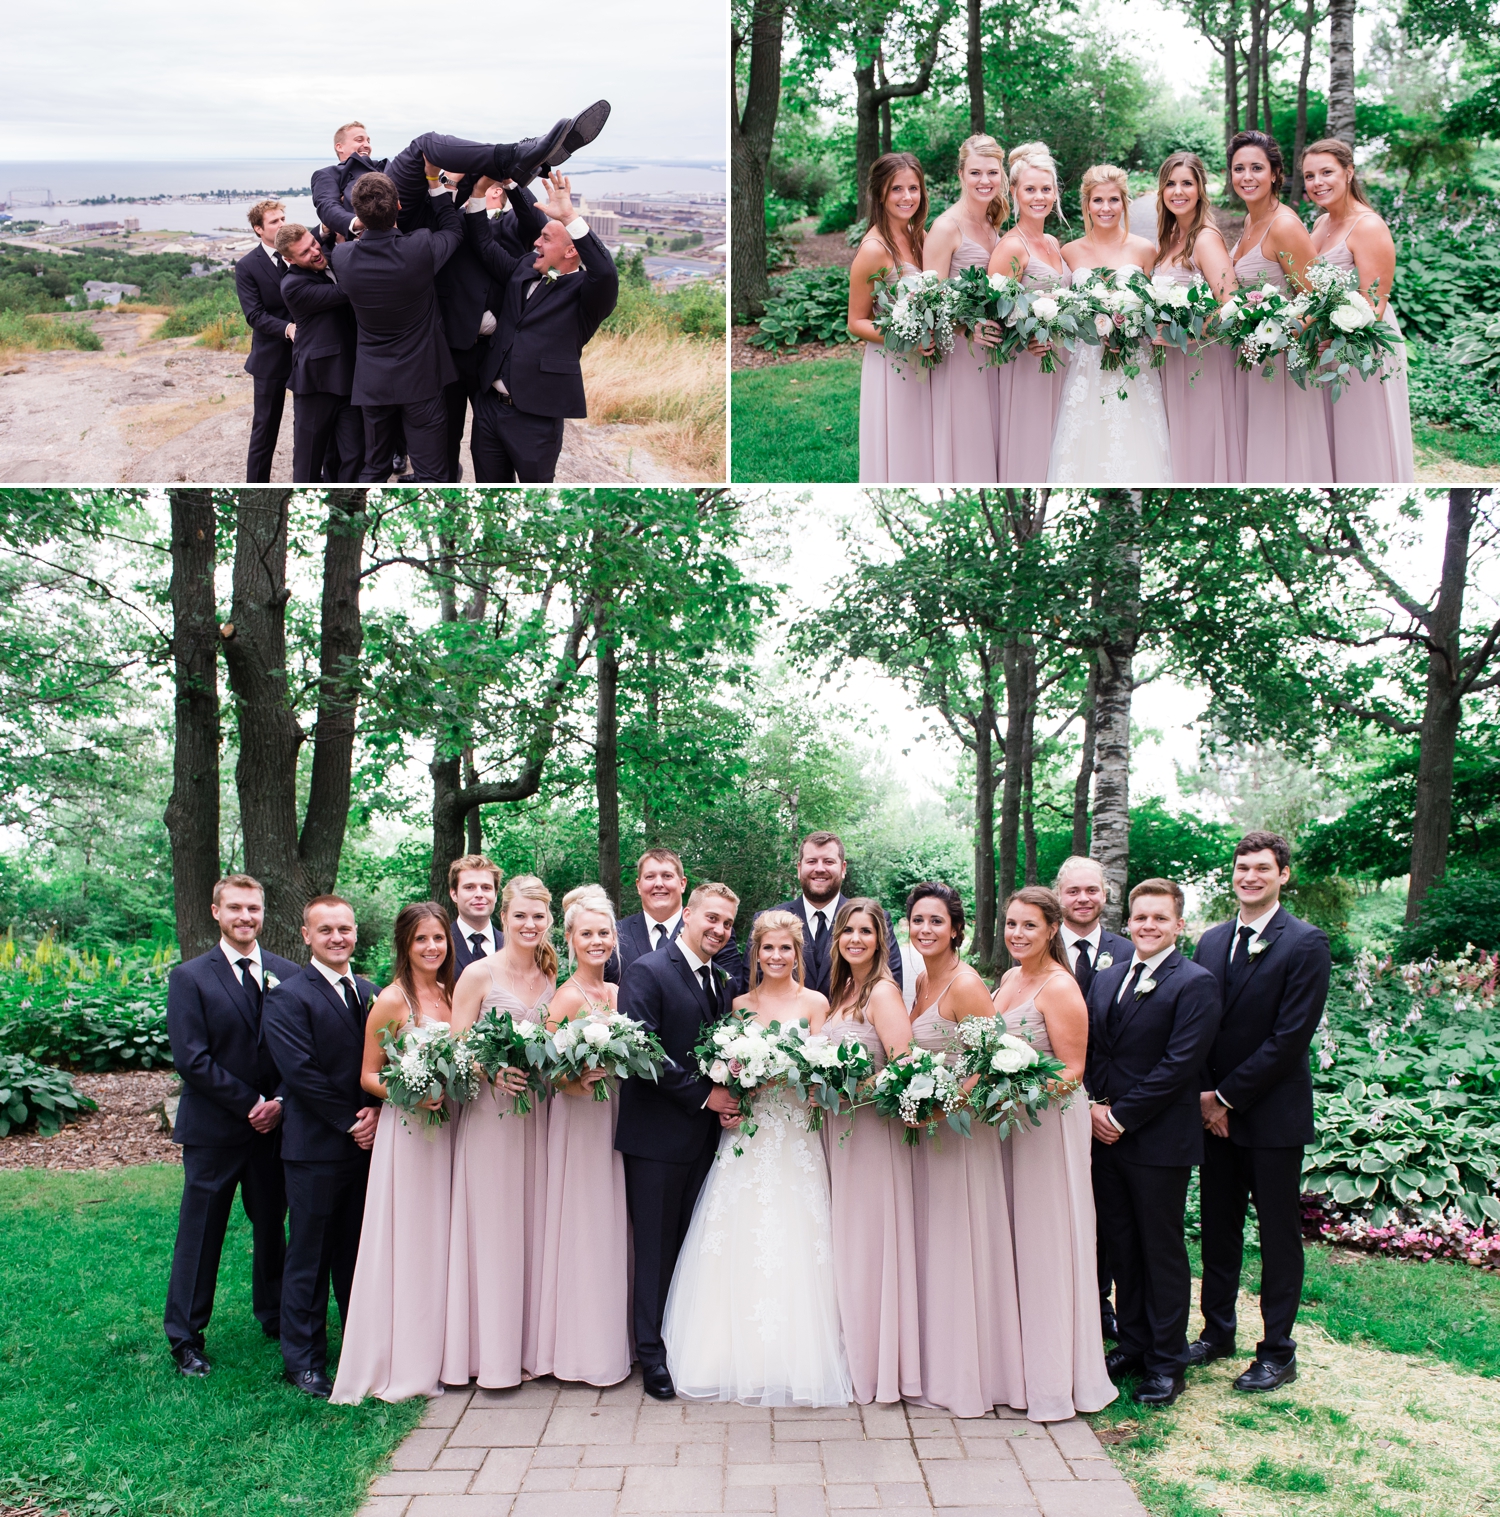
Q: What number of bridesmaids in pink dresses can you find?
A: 6